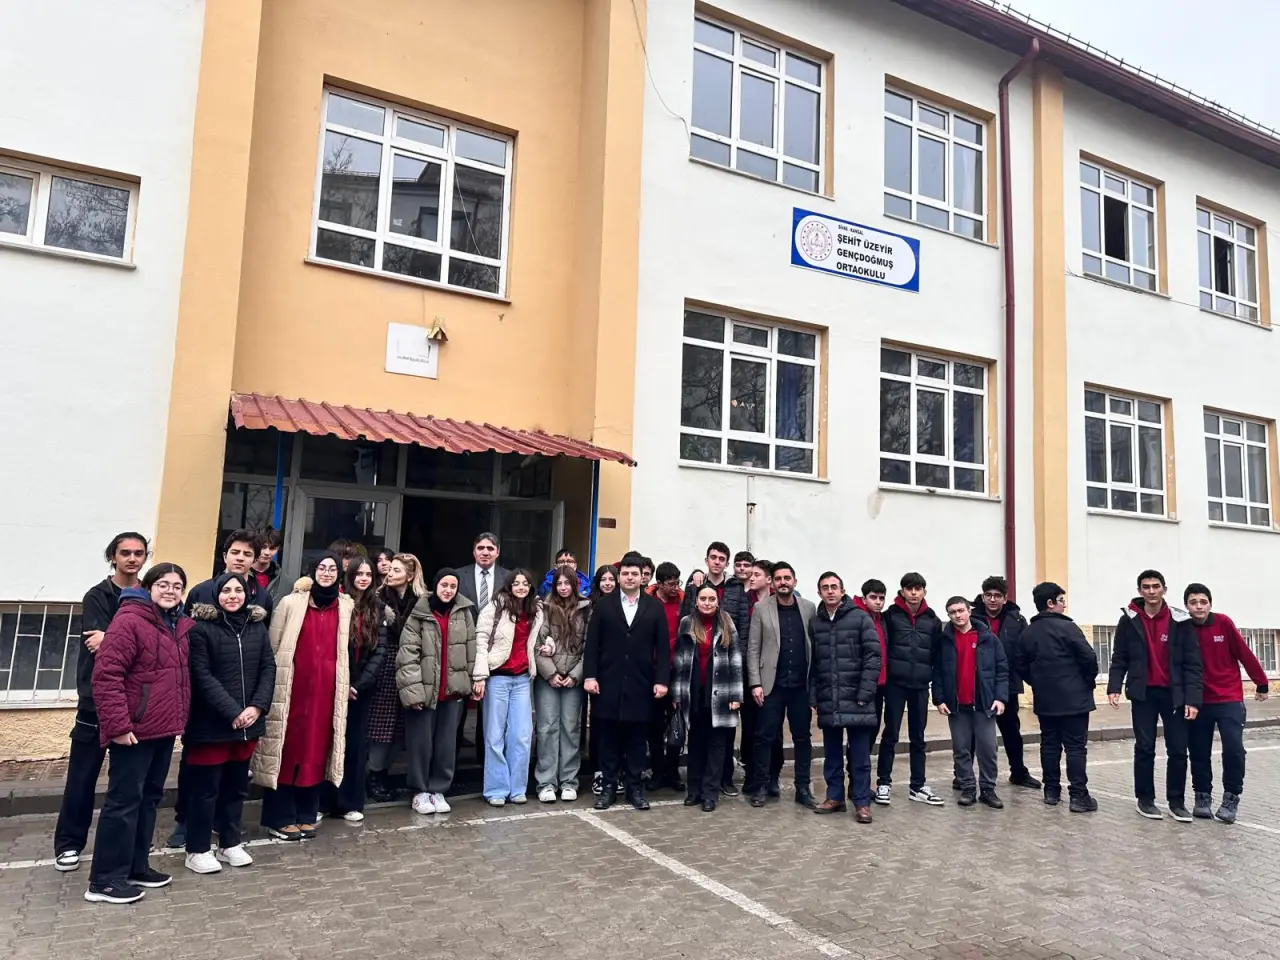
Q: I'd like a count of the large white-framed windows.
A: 9